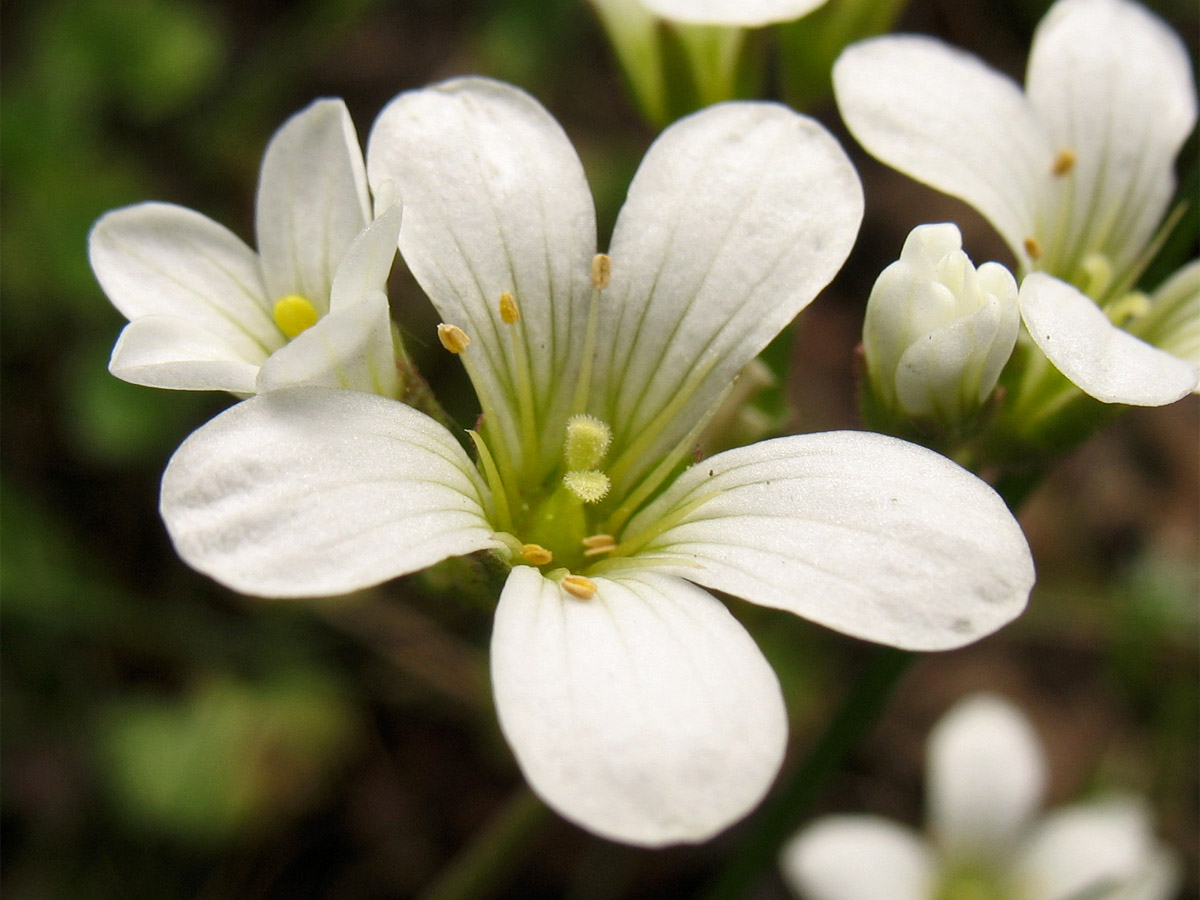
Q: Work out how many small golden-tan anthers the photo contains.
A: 8